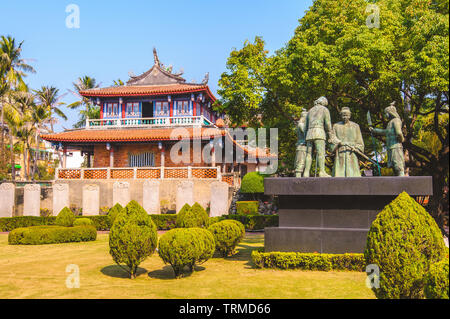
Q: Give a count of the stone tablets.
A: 8